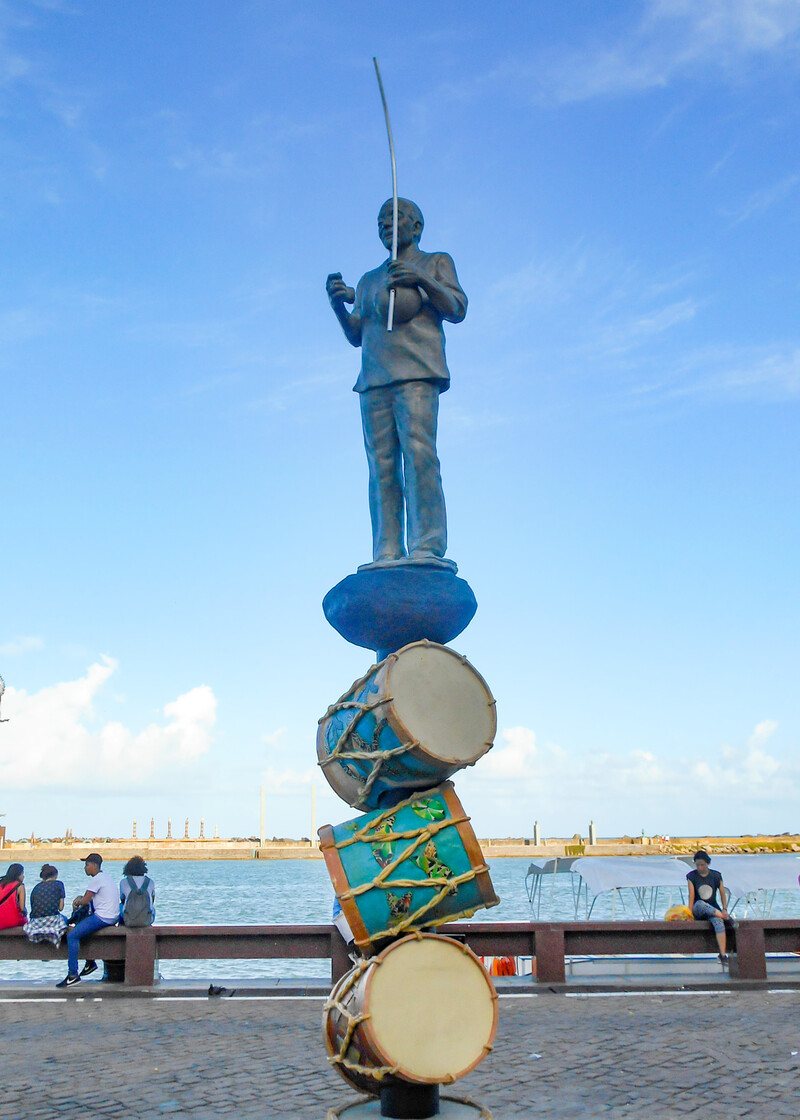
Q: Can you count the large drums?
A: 3